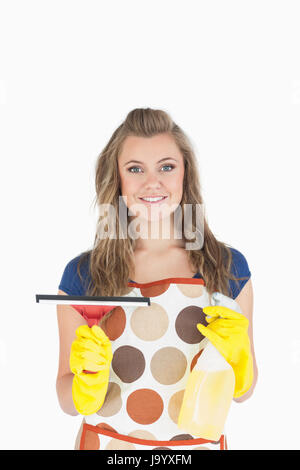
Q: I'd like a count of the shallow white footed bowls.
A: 0